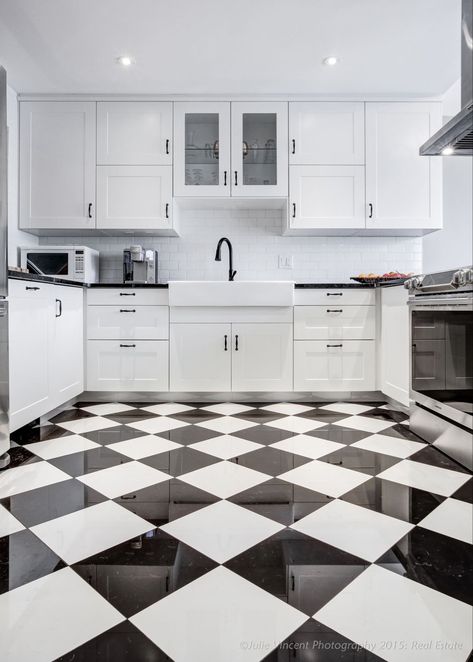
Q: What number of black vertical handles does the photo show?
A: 11